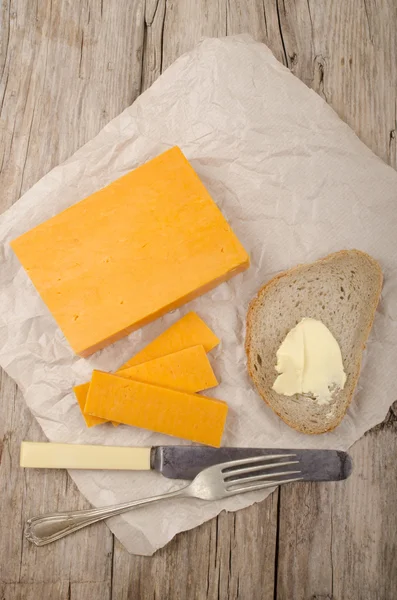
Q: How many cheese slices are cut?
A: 3